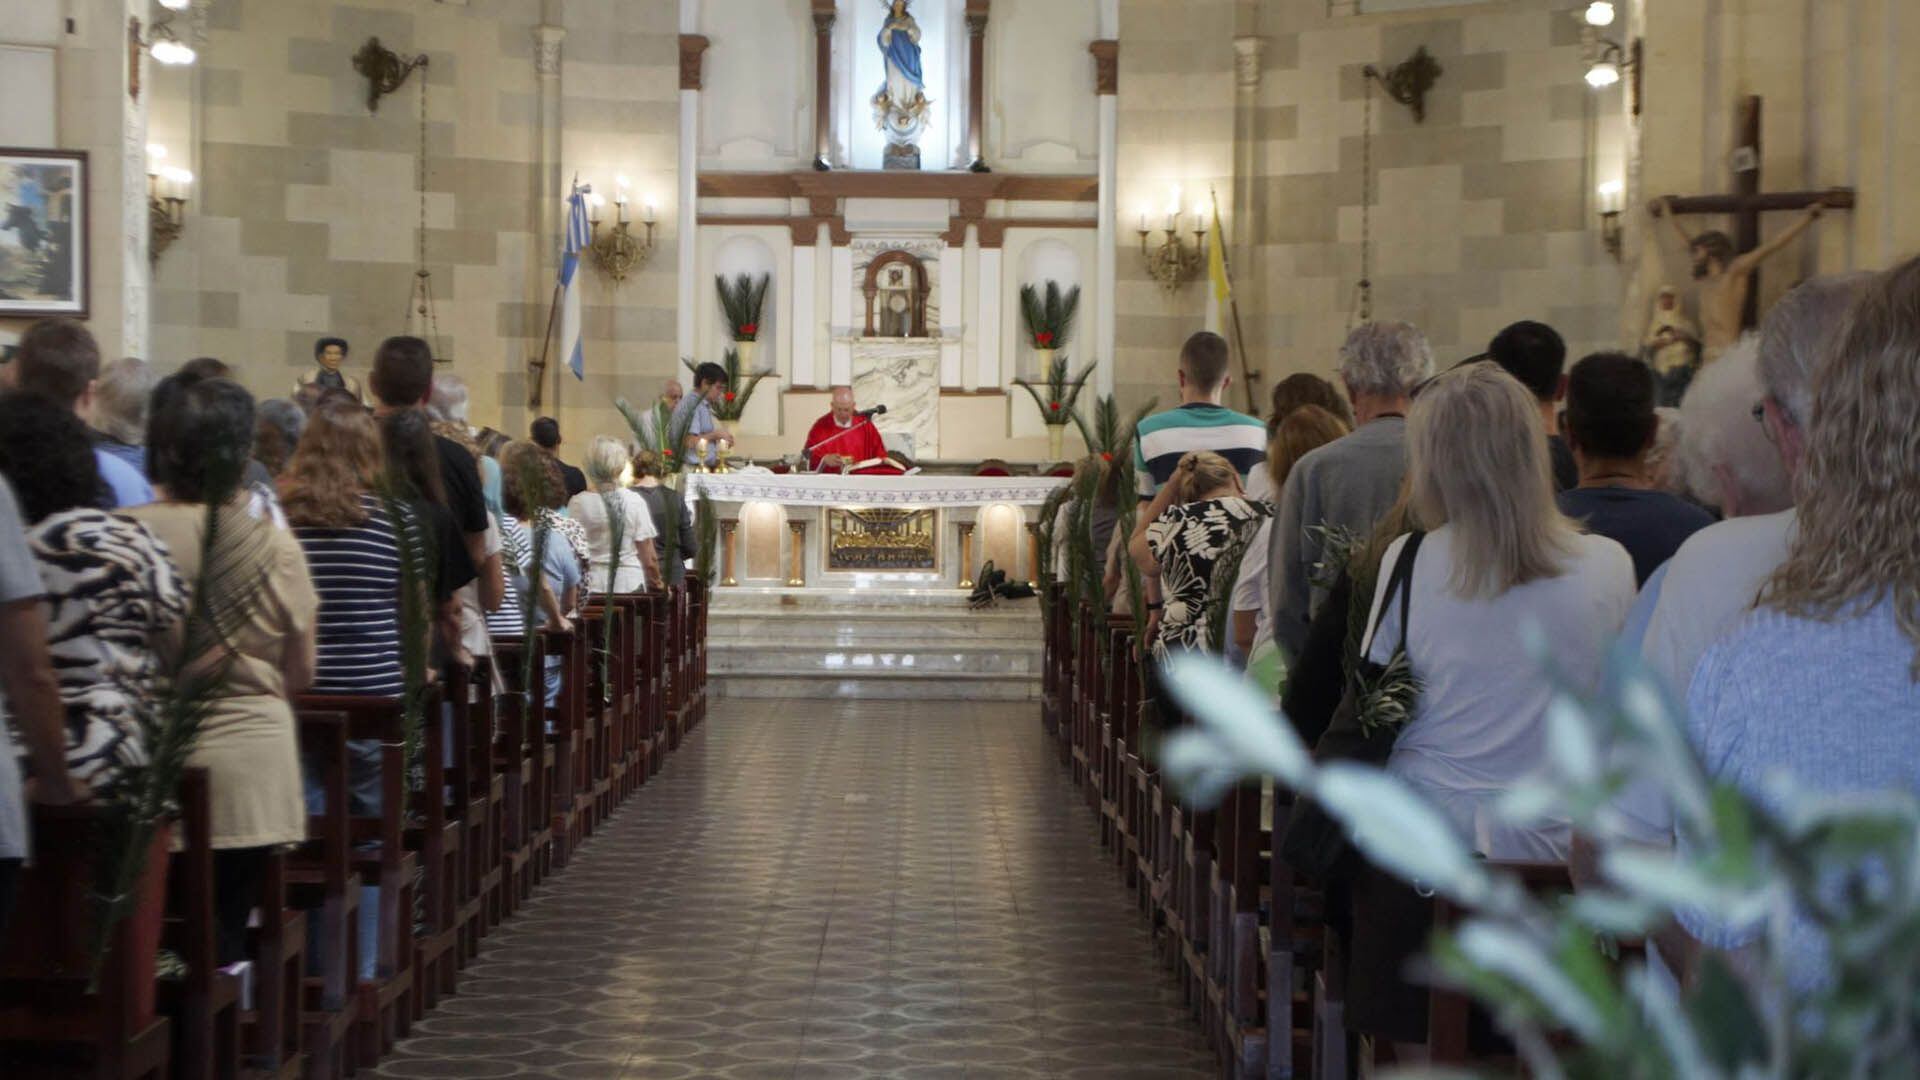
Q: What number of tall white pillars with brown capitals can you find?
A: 2